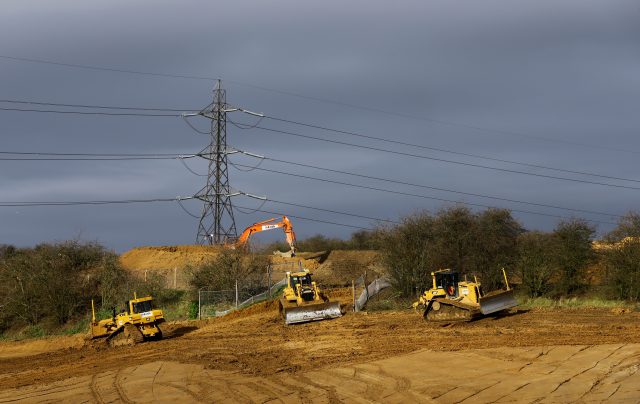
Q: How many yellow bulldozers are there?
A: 3